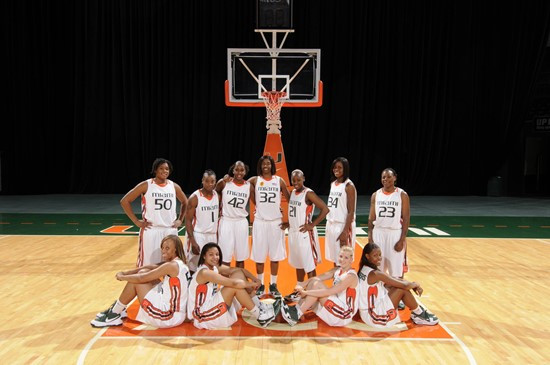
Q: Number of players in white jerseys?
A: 11